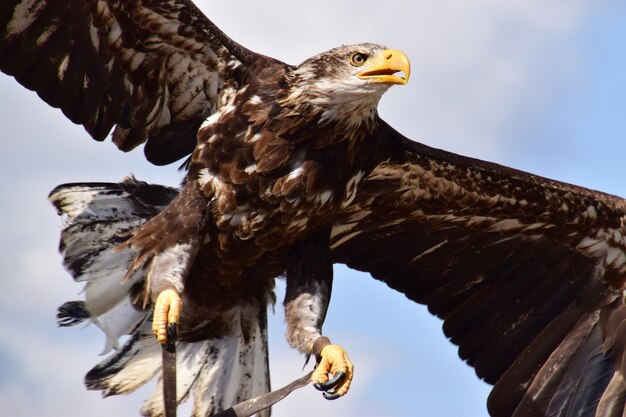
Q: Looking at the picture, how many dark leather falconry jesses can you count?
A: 2